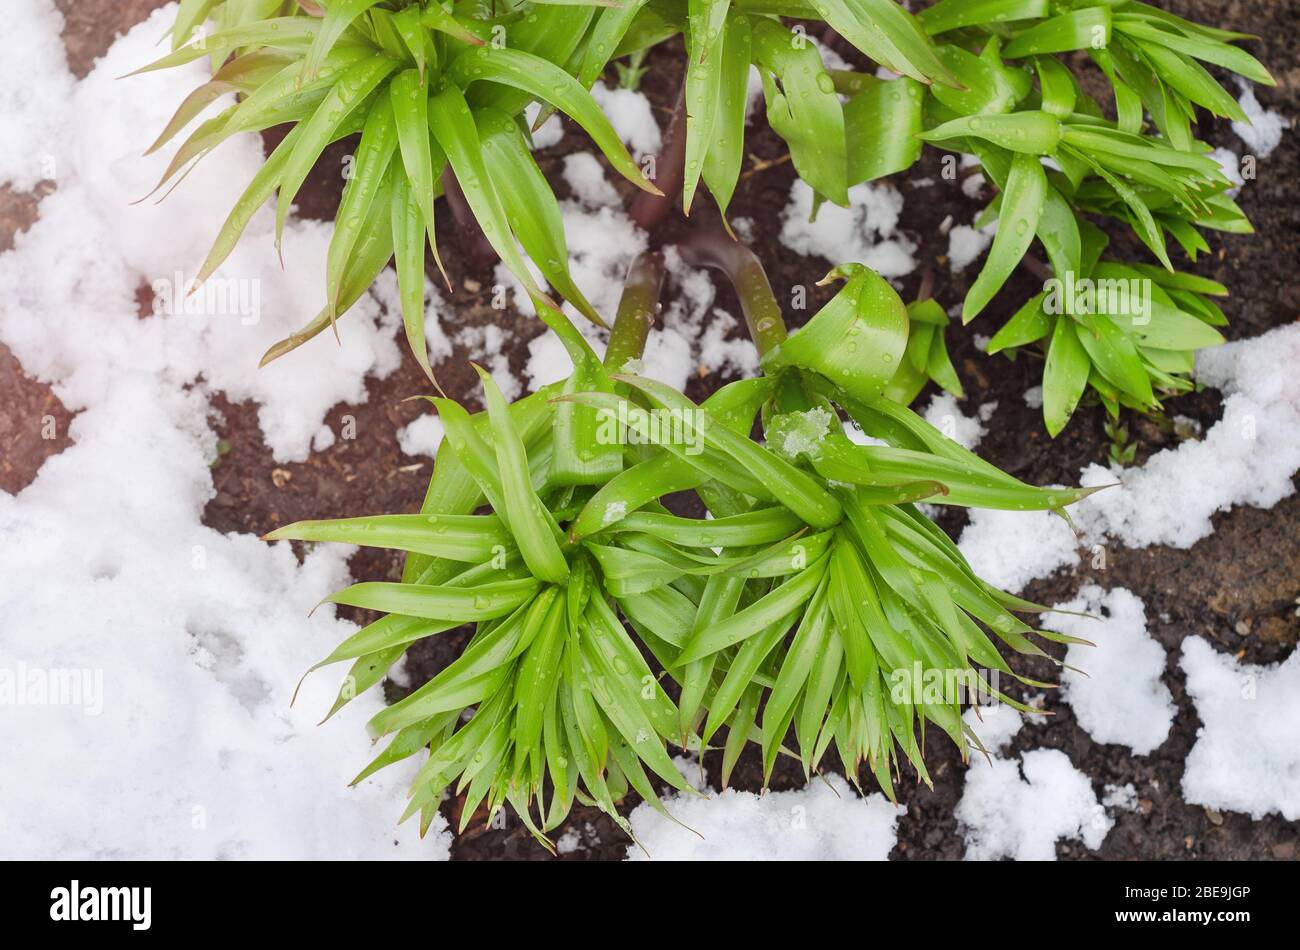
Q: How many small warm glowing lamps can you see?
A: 0